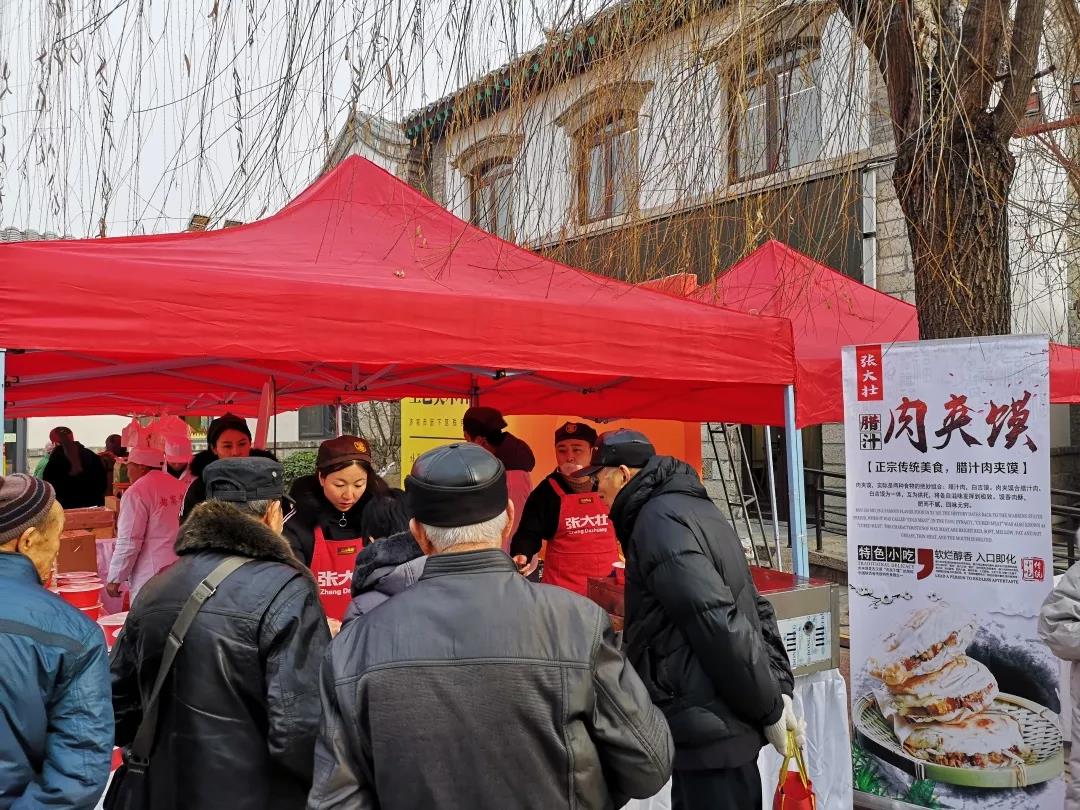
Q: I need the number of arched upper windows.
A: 3